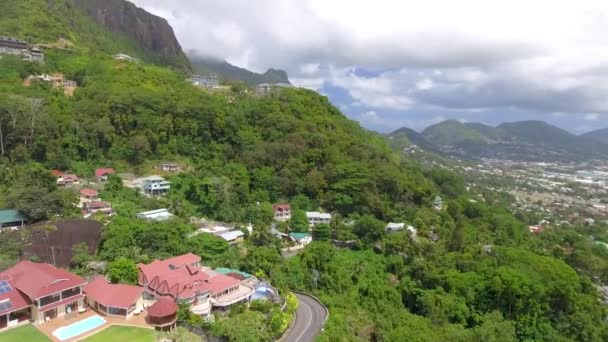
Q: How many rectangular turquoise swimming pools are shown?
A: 1